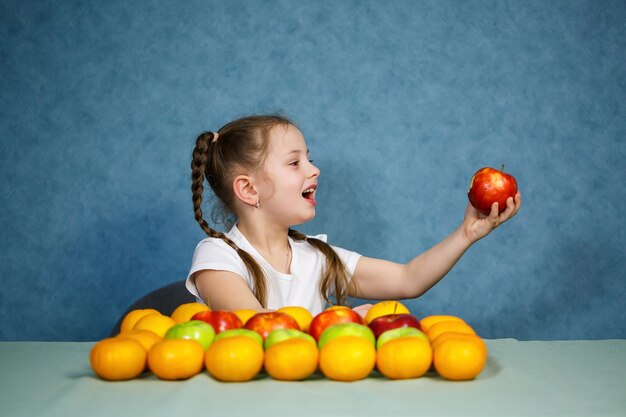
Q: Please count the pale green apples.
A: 5